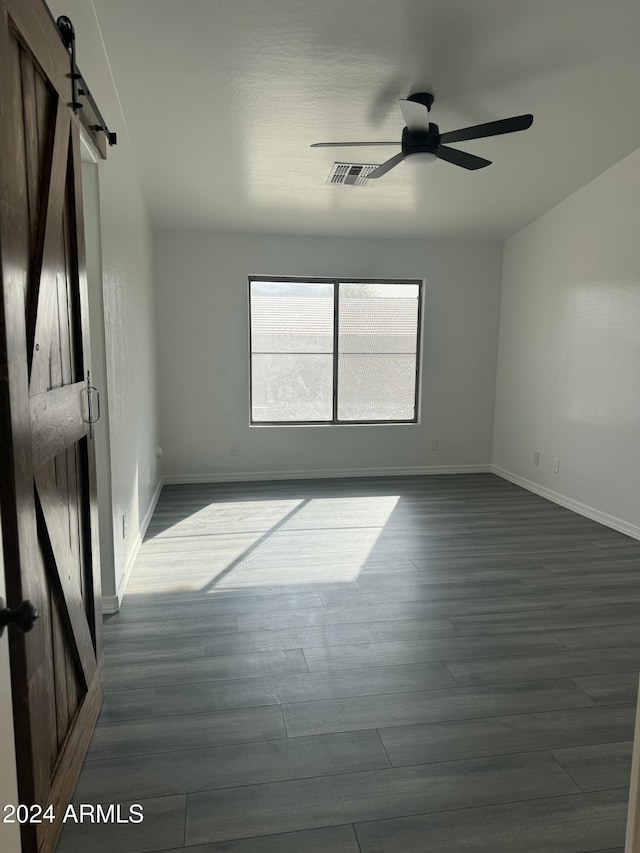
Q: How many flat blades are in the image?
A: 5